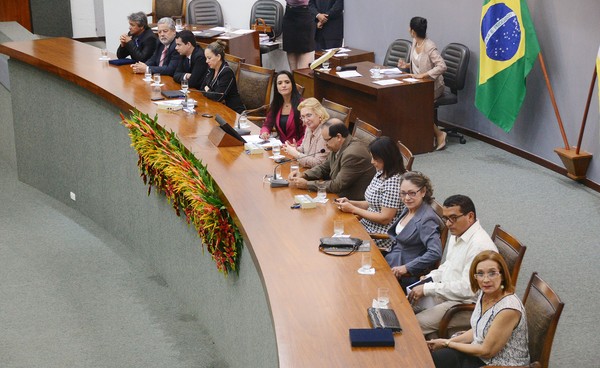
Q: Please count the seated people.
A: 12